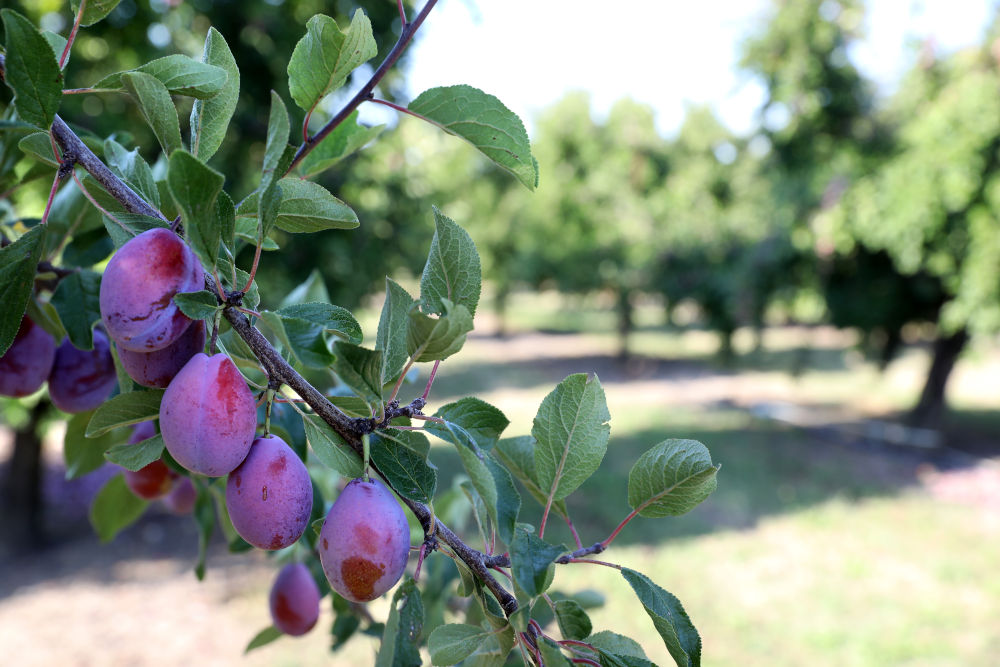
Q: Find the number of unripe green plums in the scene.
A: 0